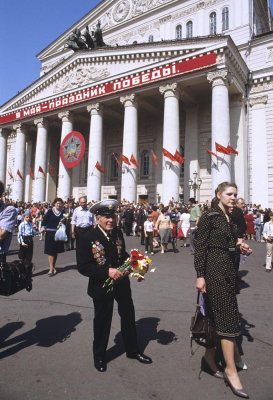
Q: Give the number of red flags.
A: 15